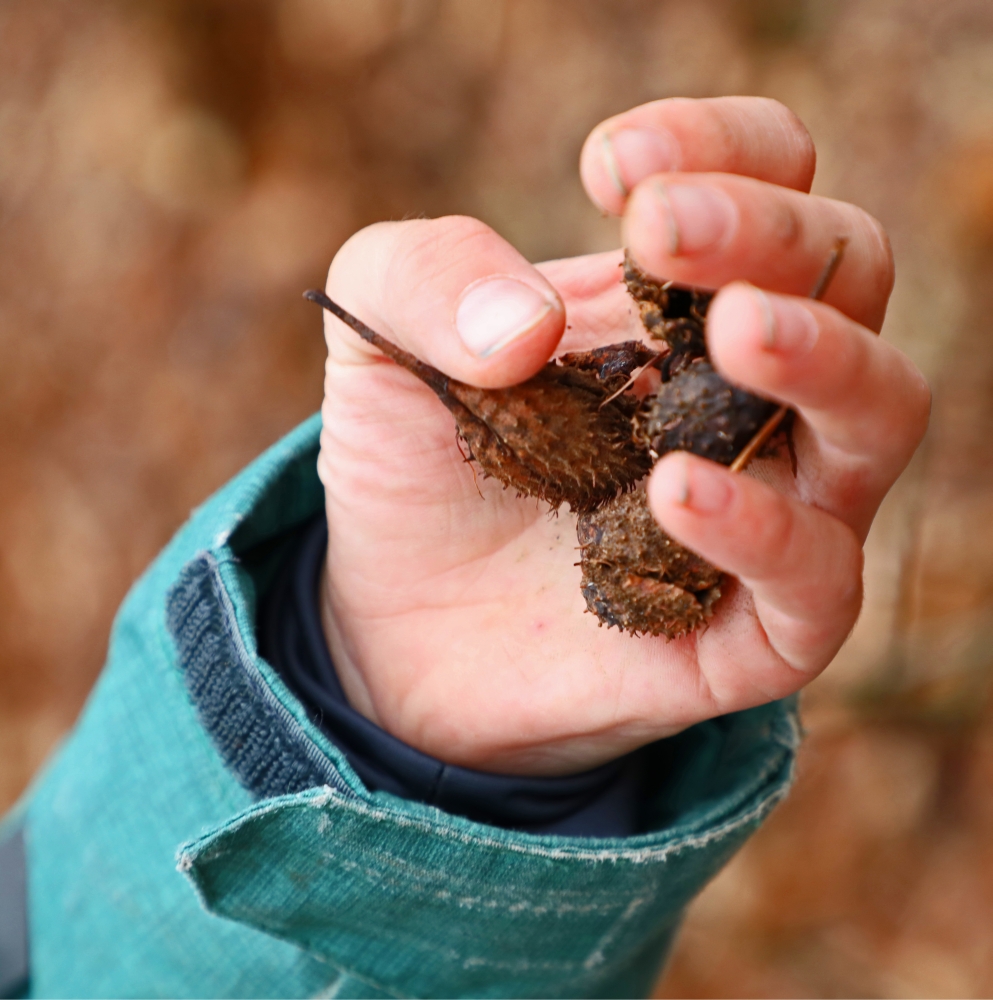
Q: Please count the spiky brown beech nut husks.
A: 4